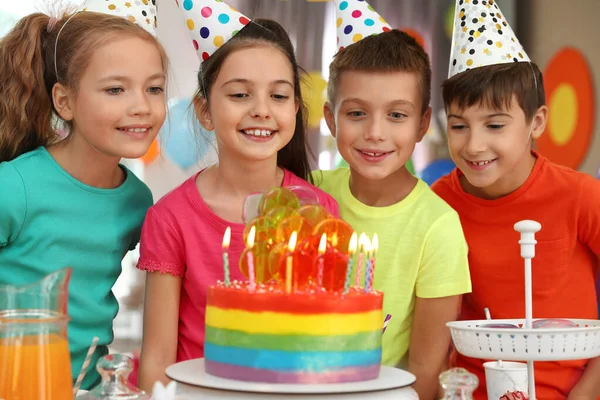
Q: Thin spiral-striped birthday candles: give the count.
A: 8